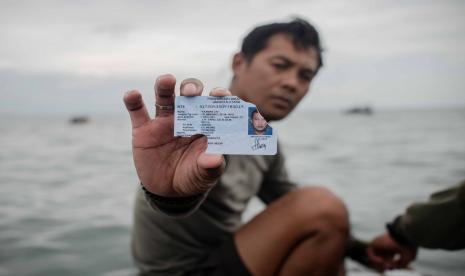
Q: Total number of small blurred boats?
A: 2